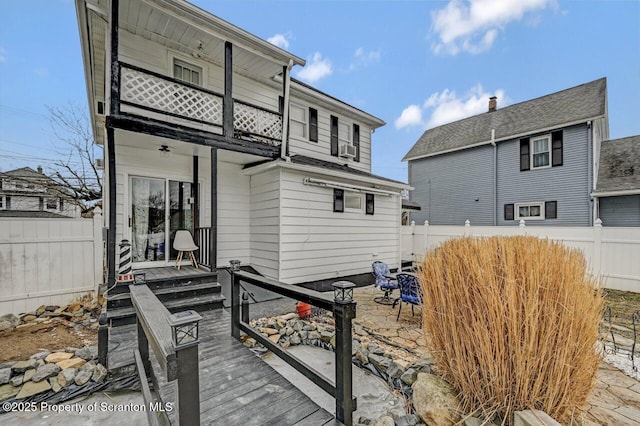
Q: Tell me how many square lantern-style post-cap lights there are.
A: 4